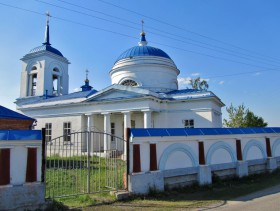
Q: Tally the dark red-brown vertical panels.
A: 7